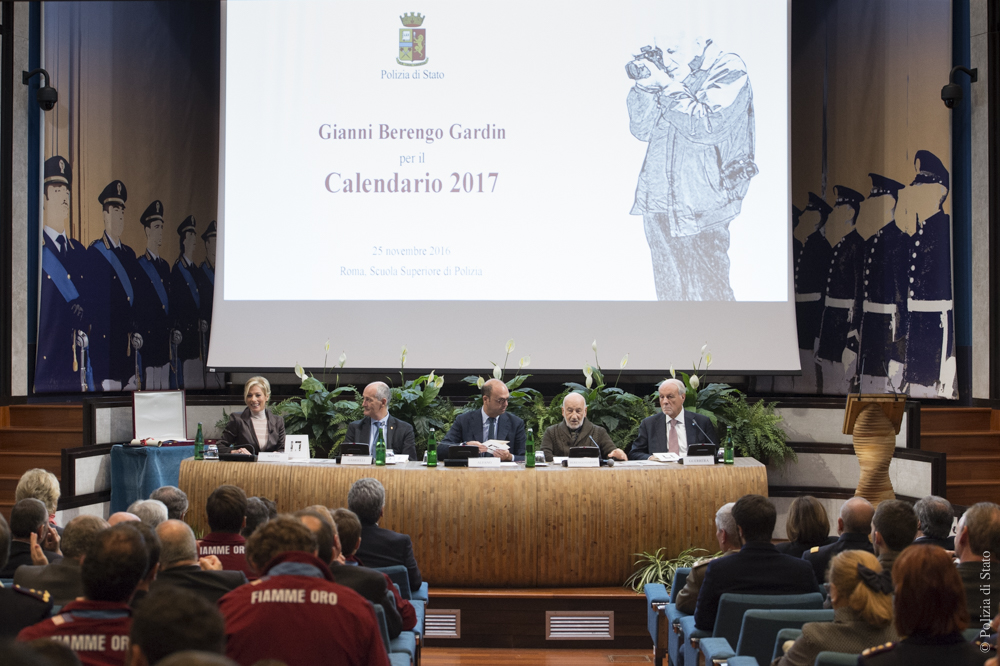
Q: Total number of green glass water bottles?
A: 5